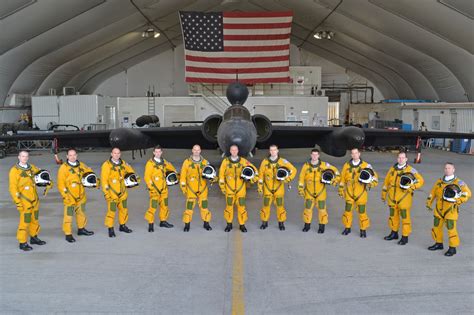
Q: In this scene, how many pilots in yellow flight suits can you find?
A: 11